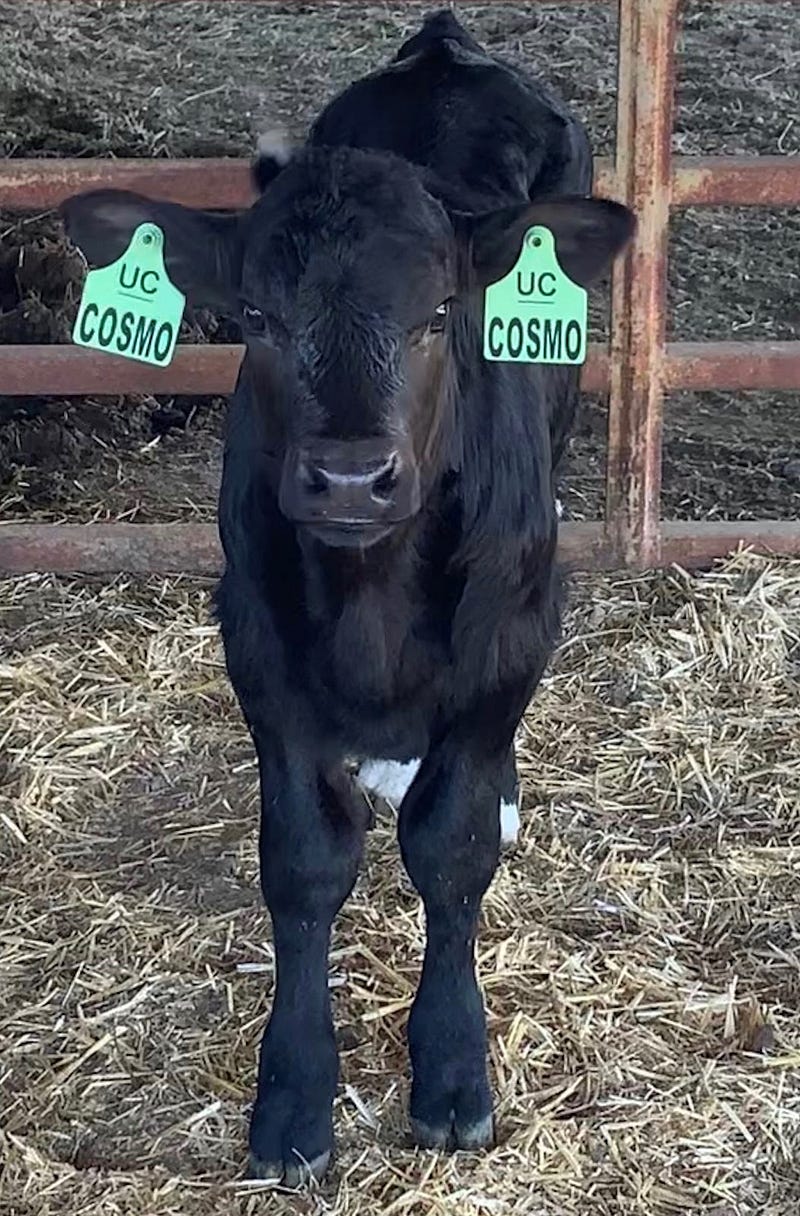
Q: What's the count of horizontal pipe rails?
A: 3